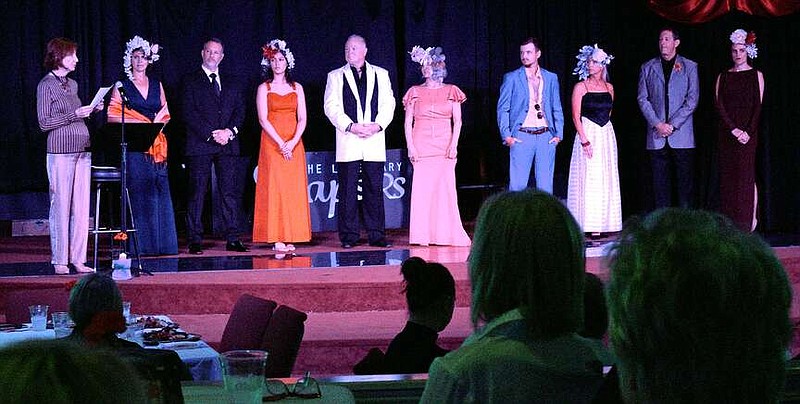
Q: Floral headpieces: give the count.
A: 5